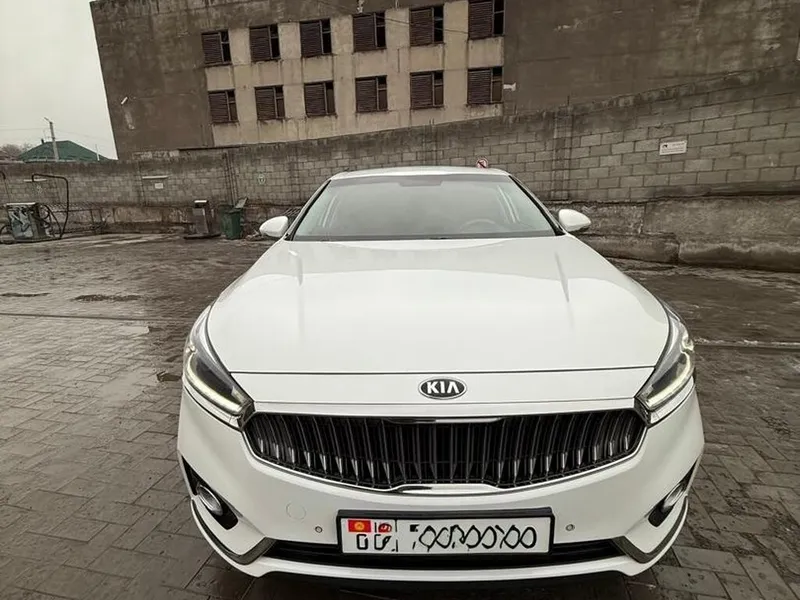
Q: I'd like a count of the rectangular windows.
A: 12